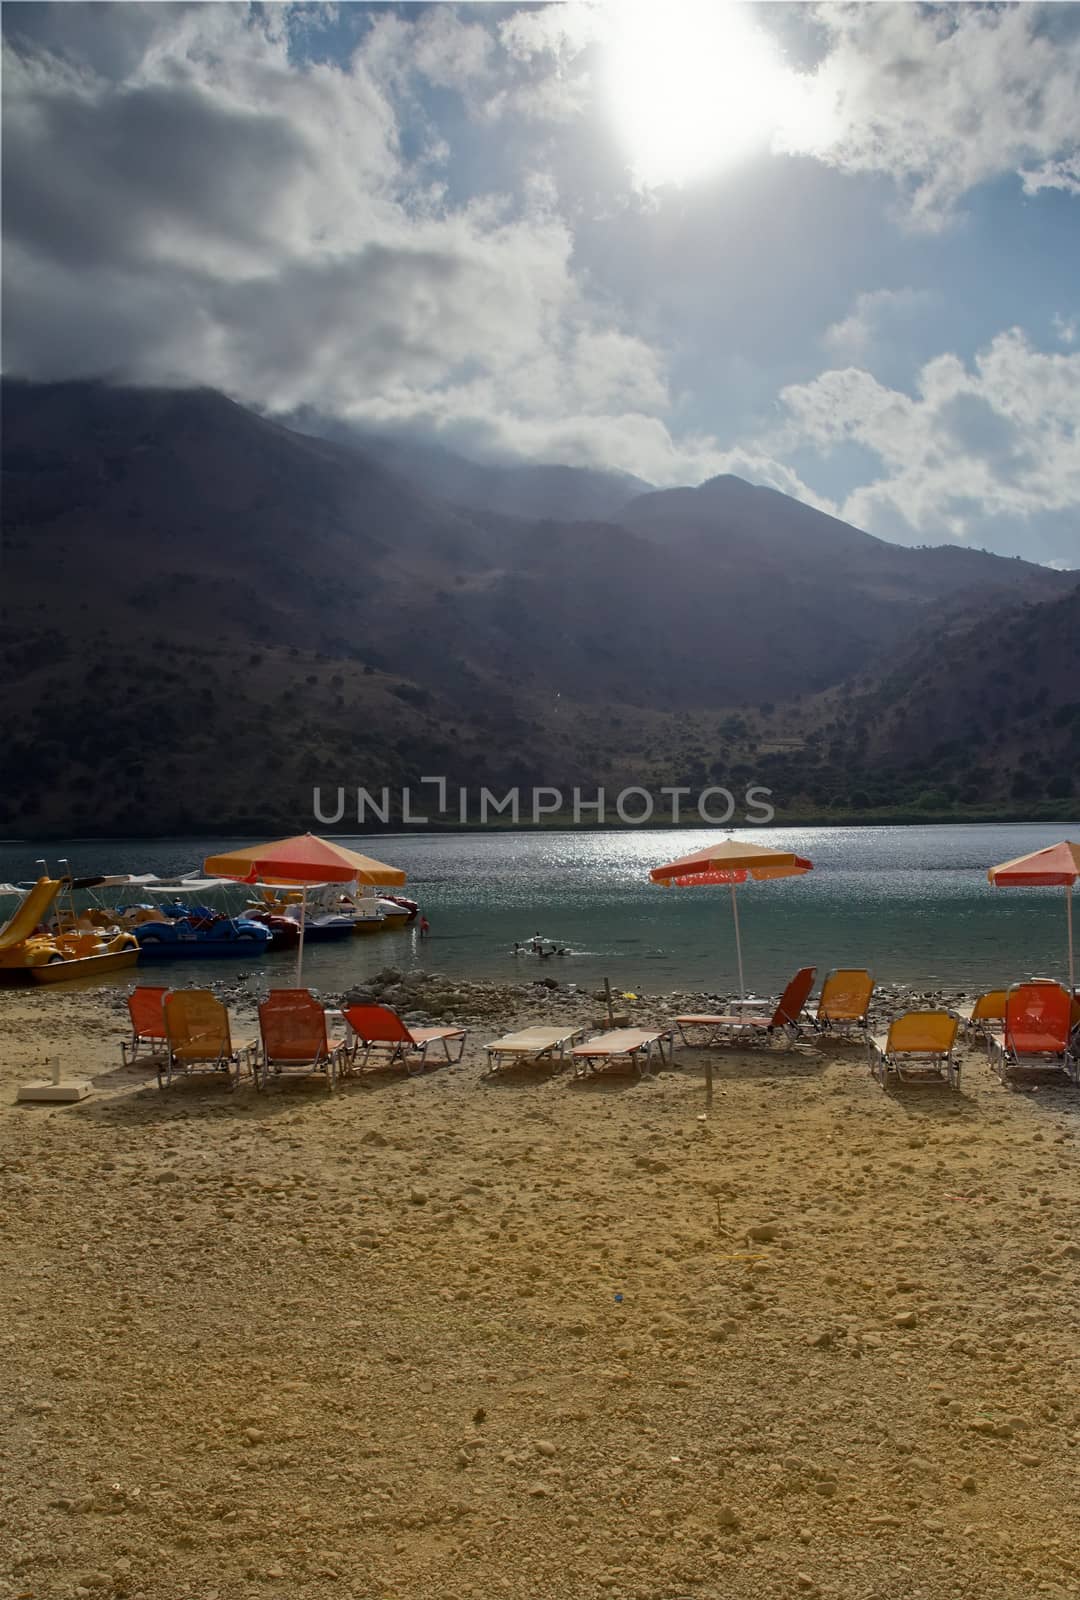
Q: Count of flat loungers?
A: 2